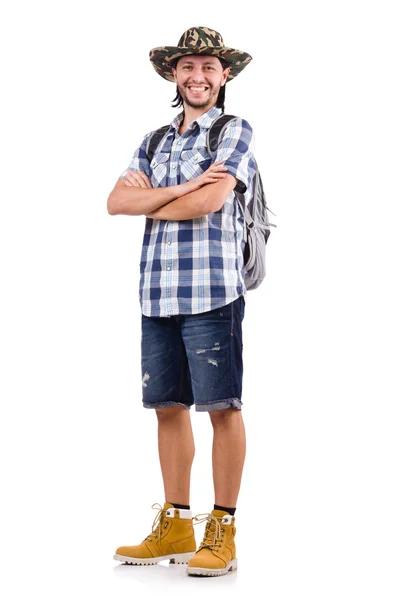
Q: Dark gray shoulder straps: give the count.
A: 2